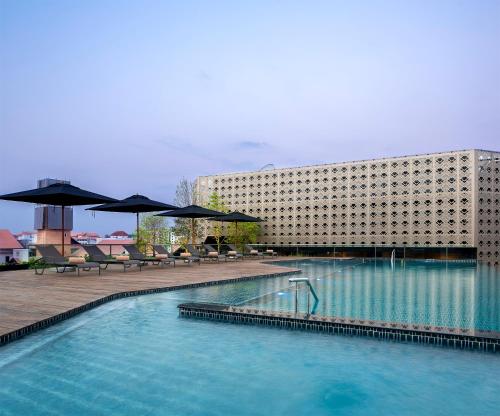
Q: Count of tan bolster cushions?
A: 8